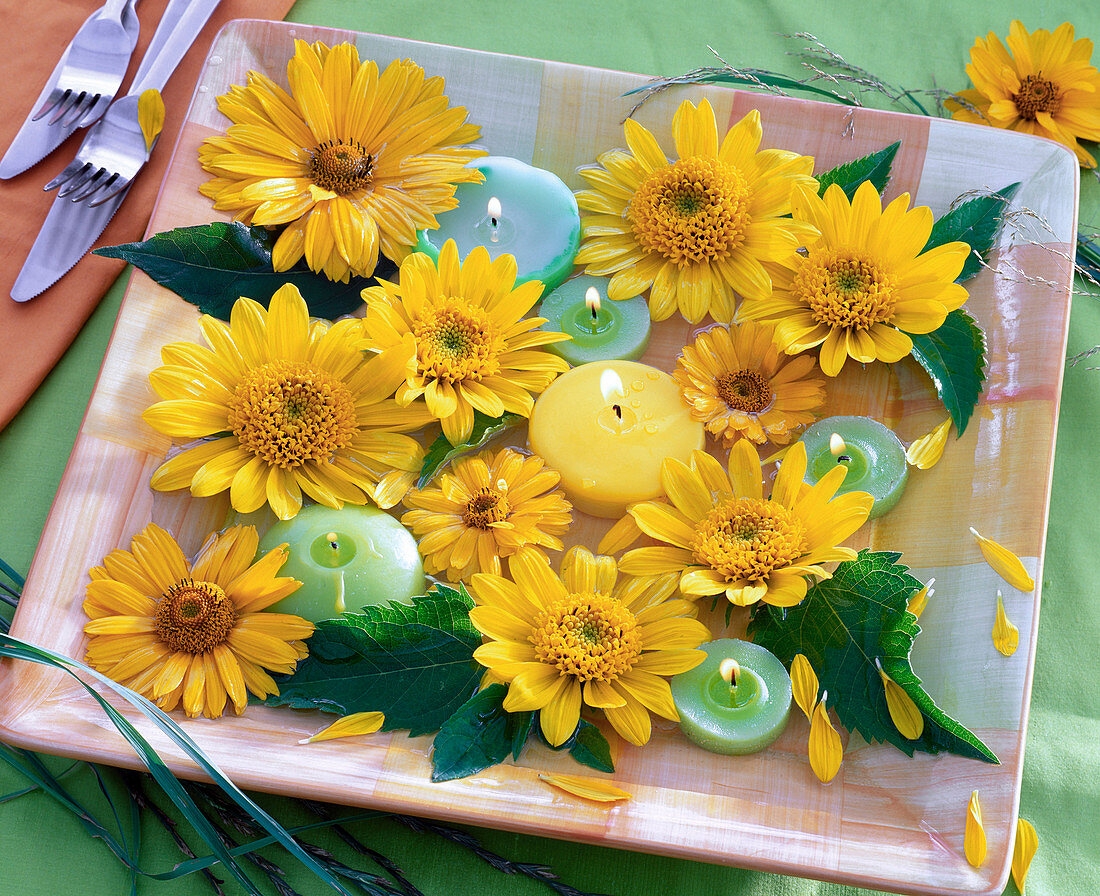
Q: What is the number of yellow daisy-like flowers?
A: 11